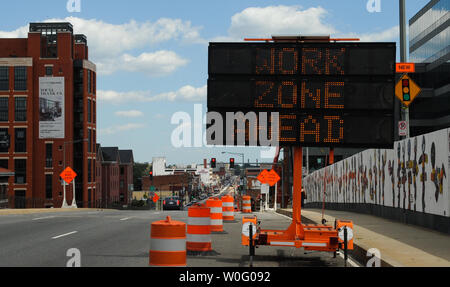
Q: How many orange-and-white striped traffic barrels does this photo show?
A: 5